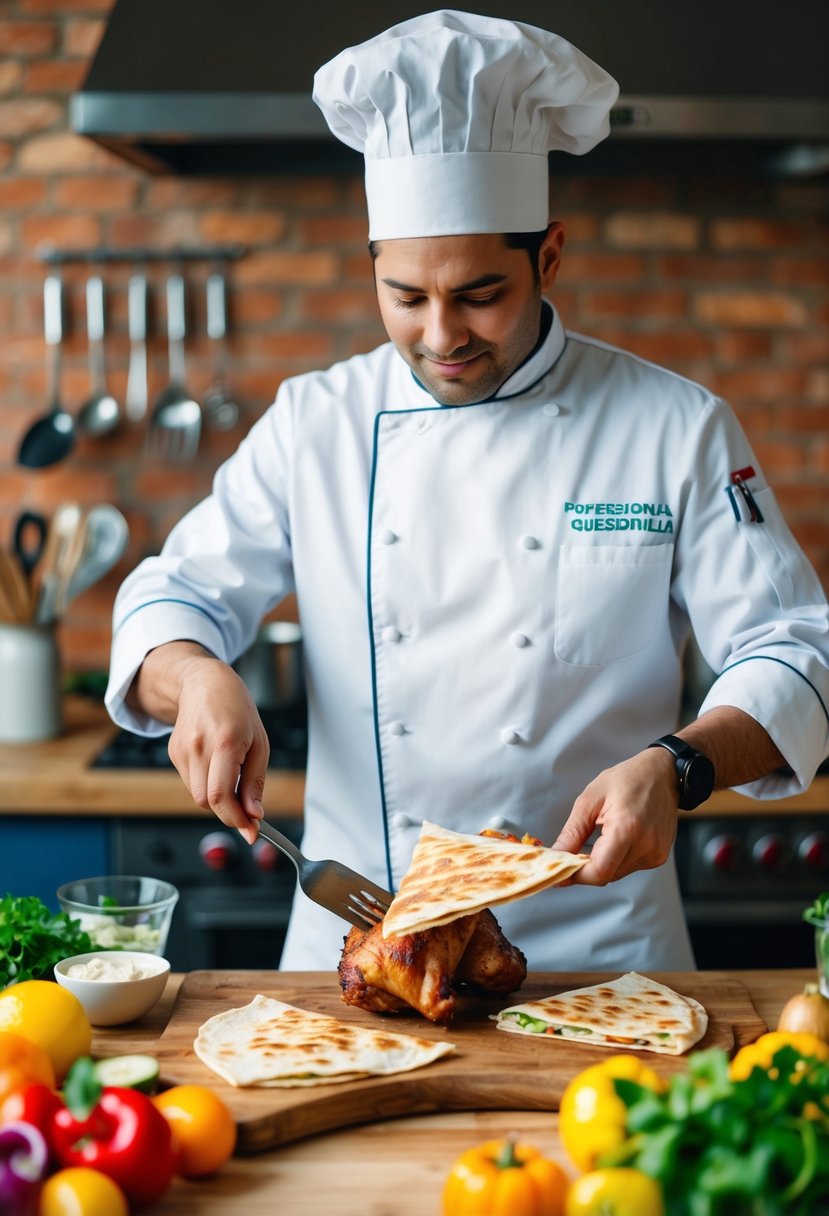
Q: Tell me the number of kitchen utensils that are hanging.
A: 5